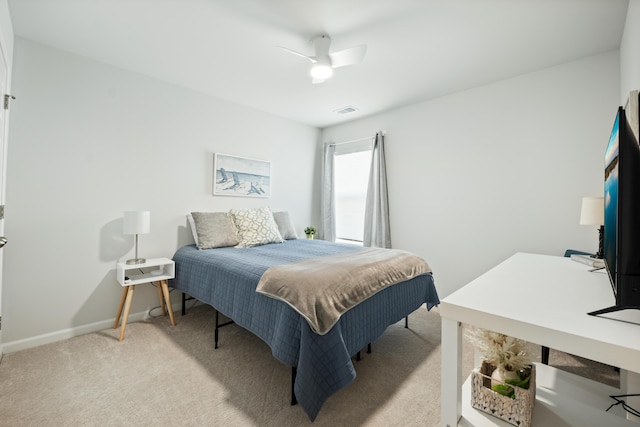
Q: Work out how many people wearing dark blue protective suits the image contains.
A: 0